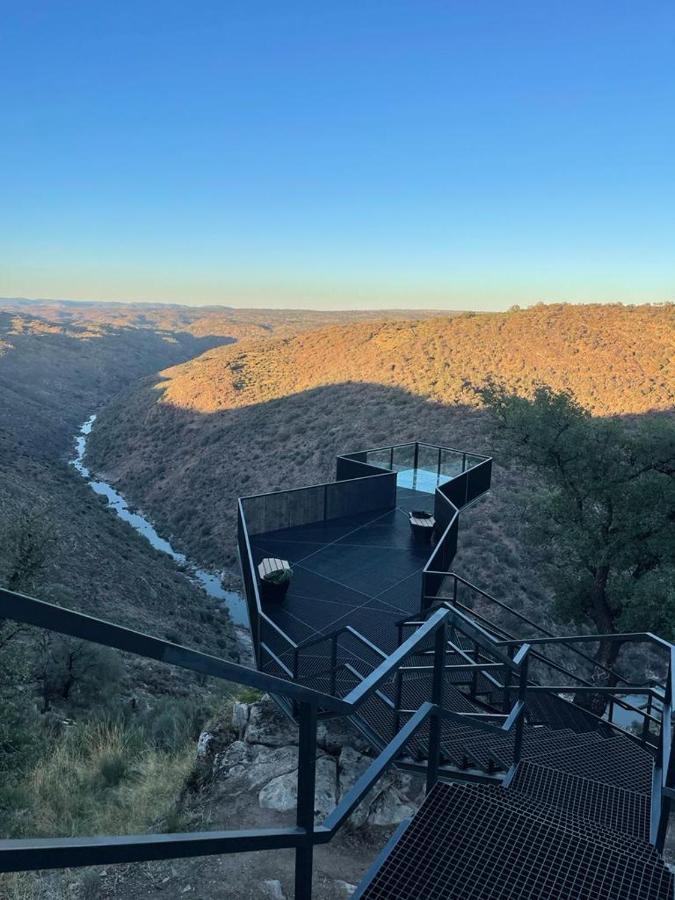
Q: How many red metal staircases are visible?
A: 0